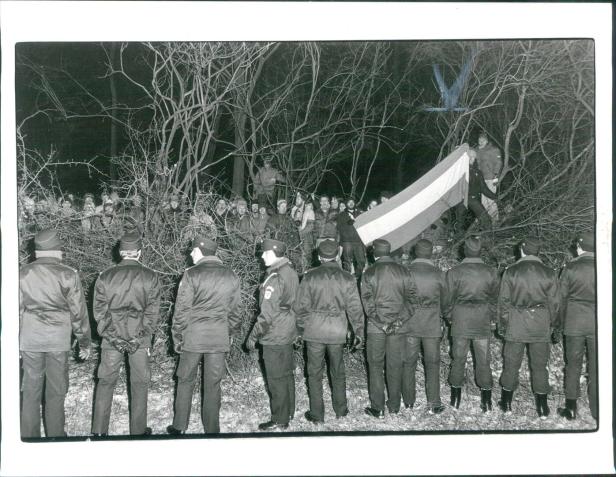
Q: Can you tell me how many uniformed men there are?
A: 10